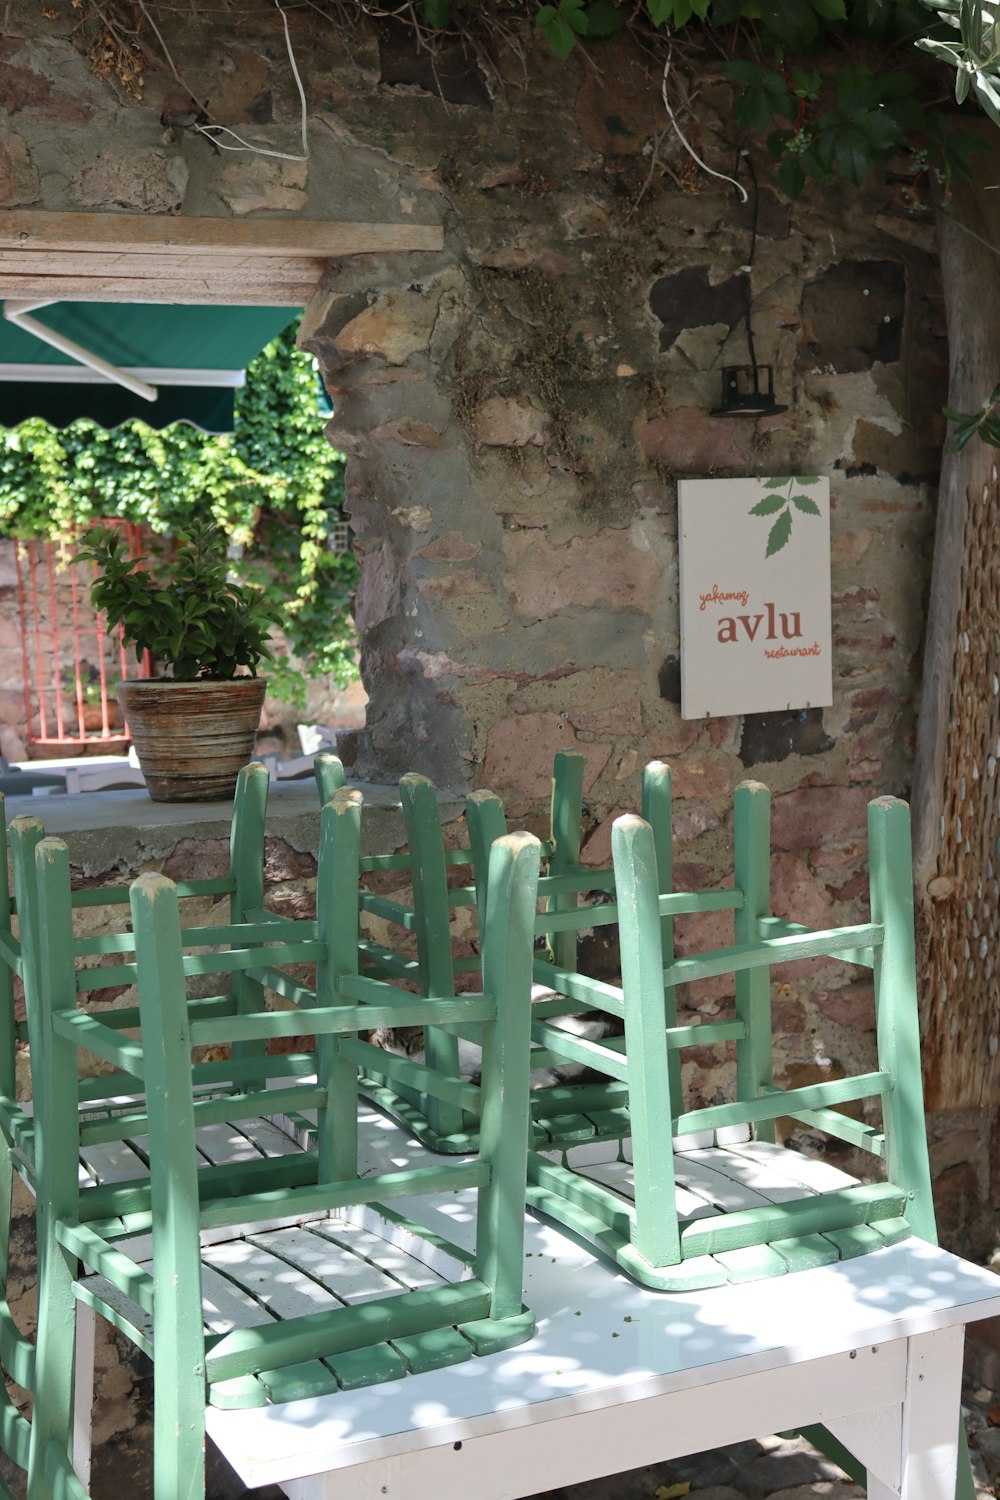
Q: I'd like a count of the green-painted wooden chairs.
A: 4